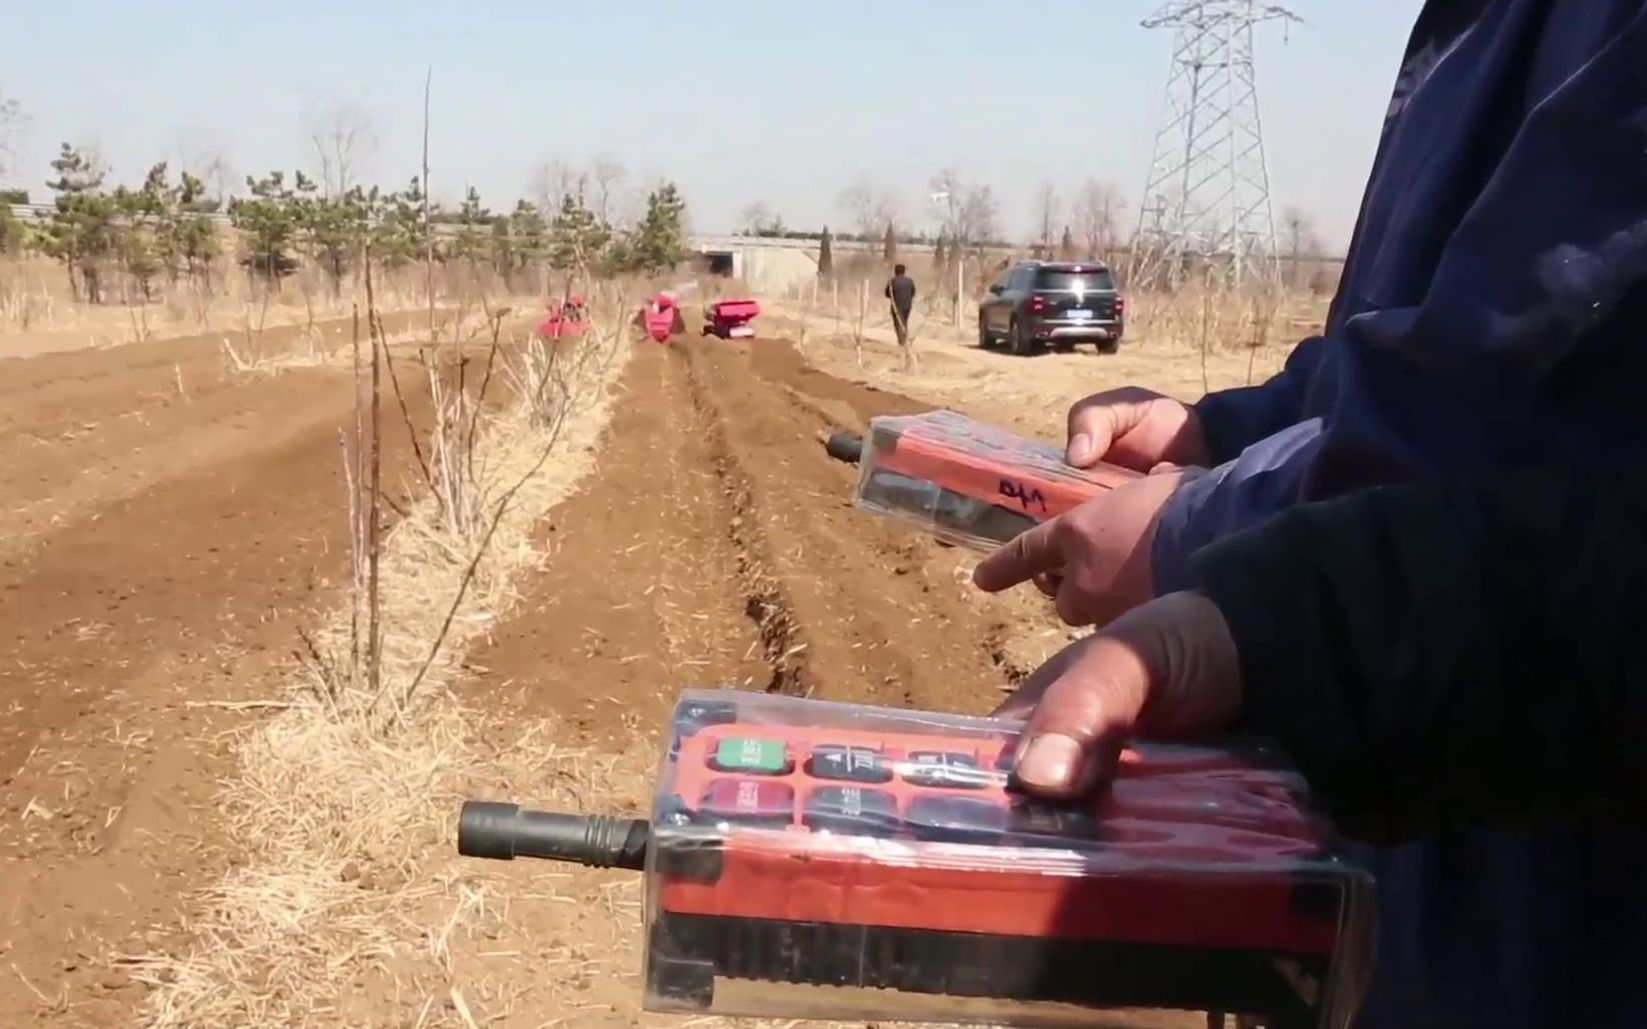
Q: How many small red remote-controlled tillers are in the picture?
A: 3